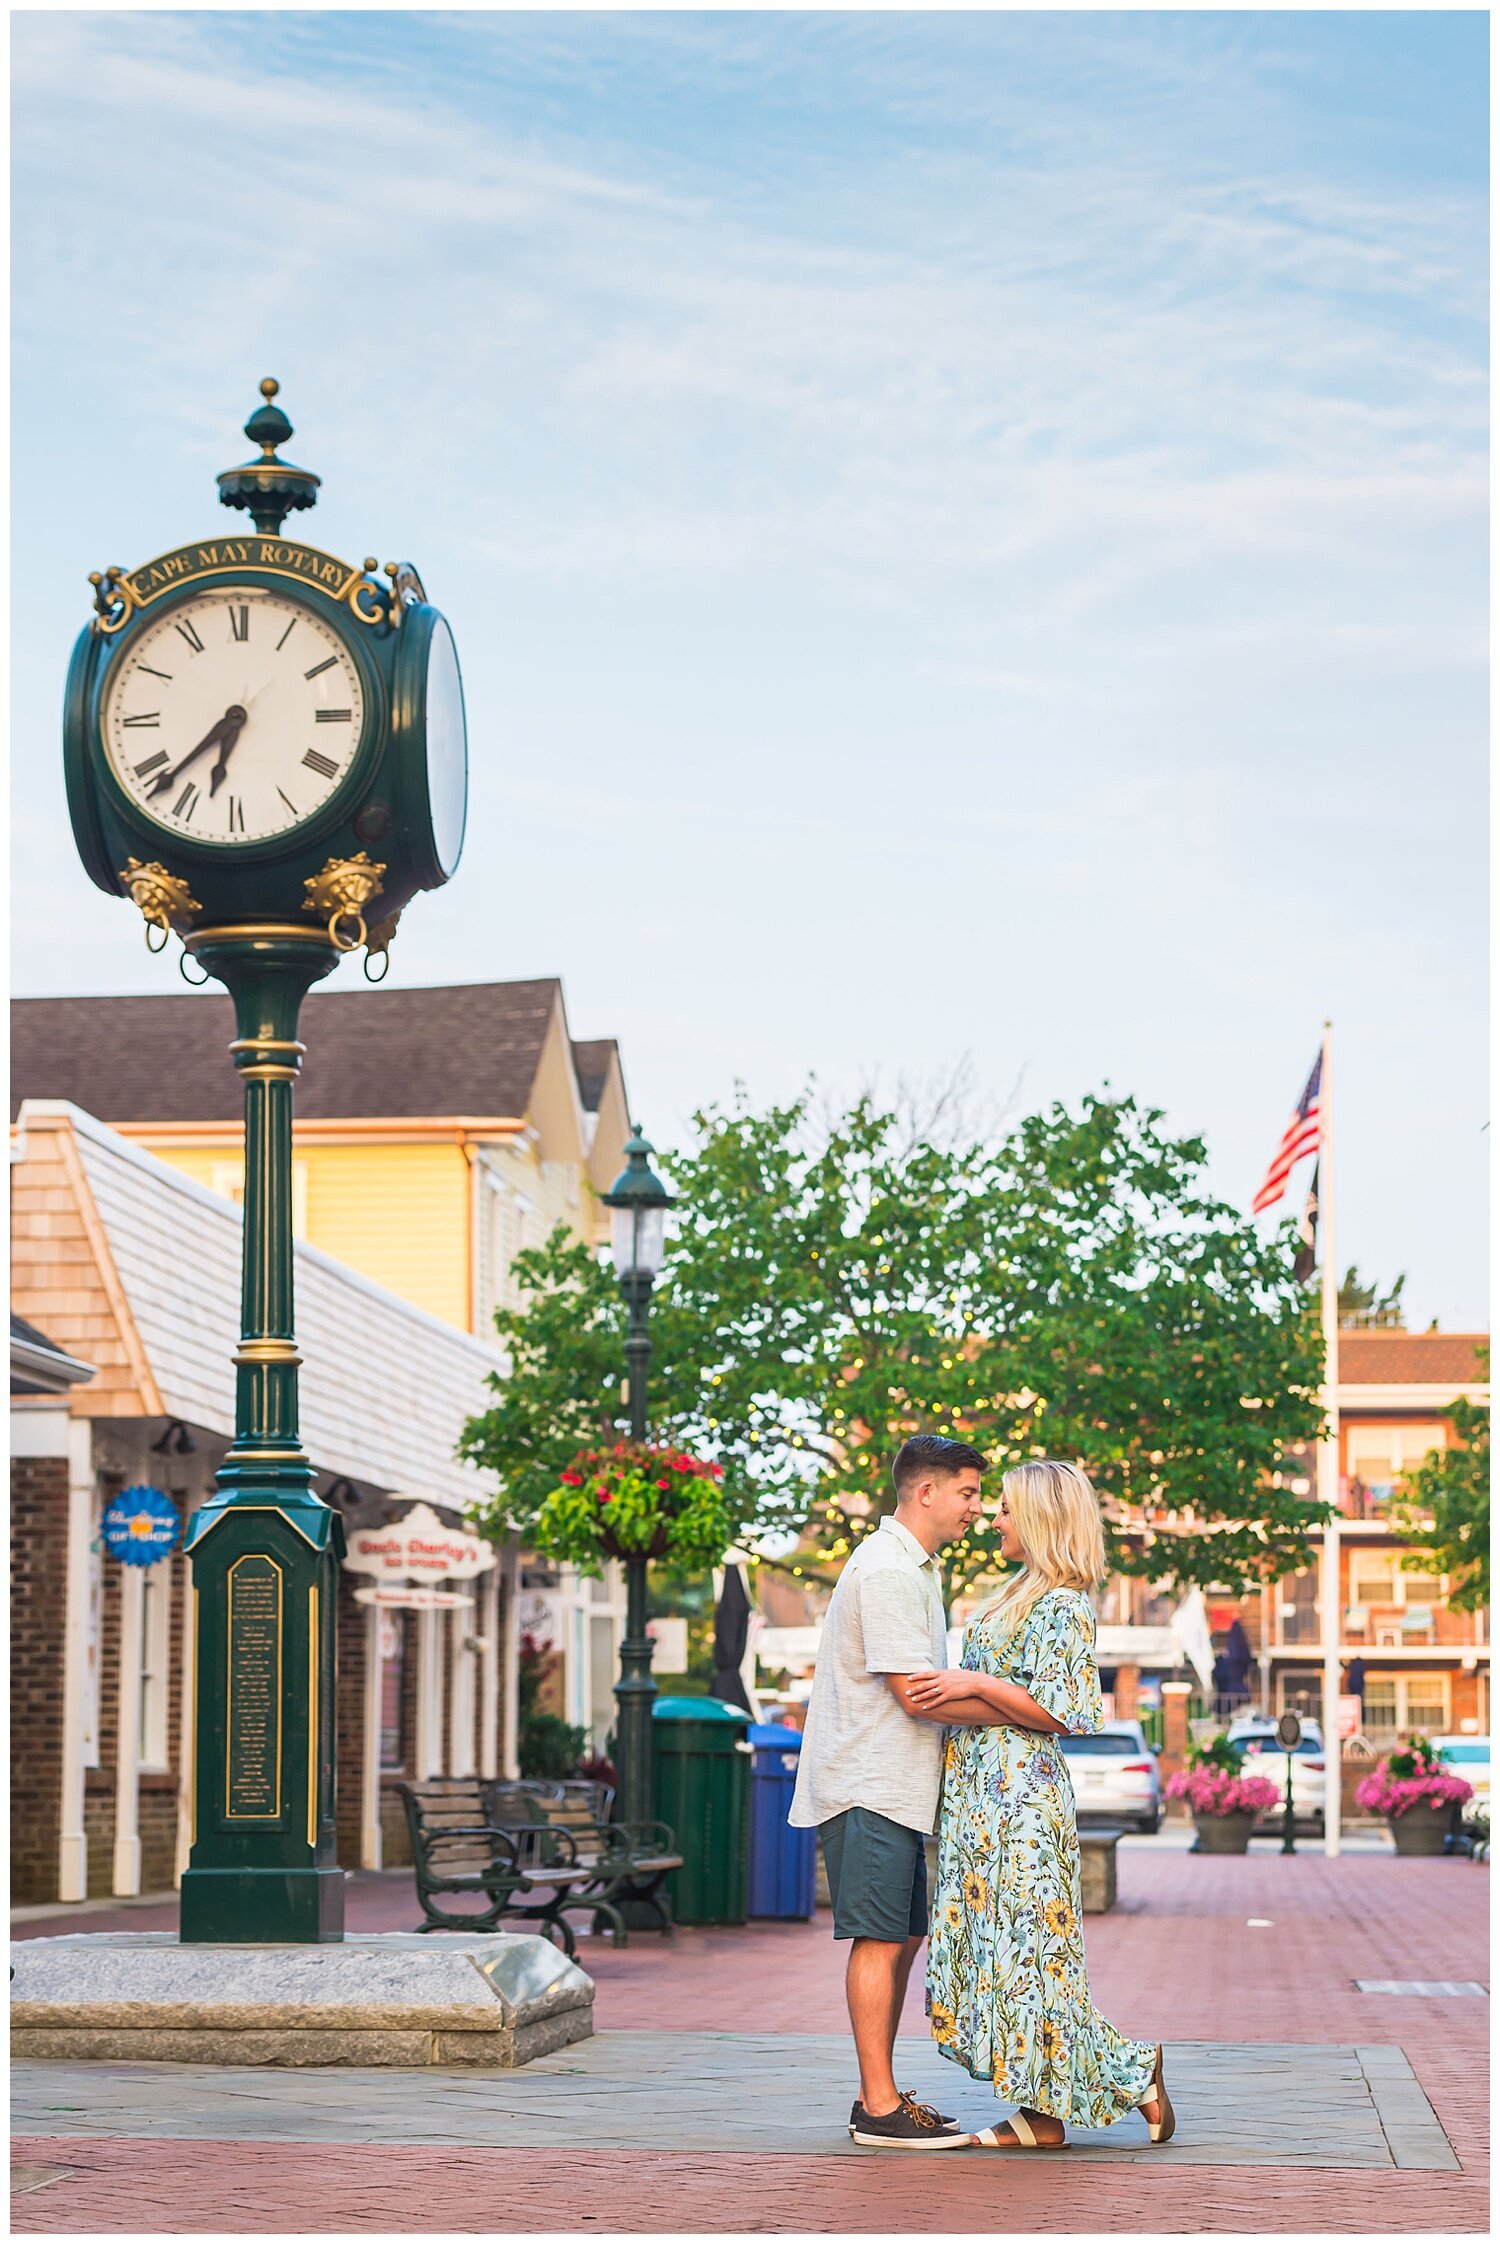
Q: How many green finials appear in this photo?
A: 2